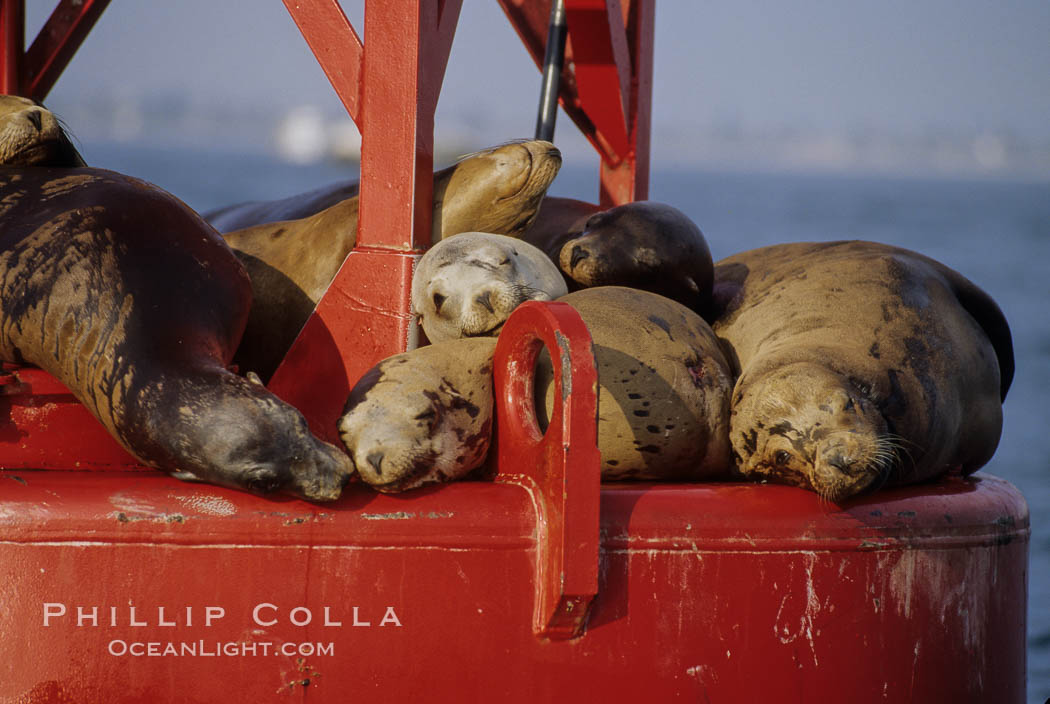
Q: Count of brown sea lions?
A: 6